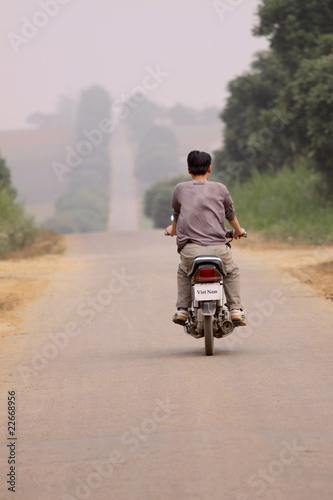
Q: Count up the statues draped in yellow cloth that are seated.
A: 0